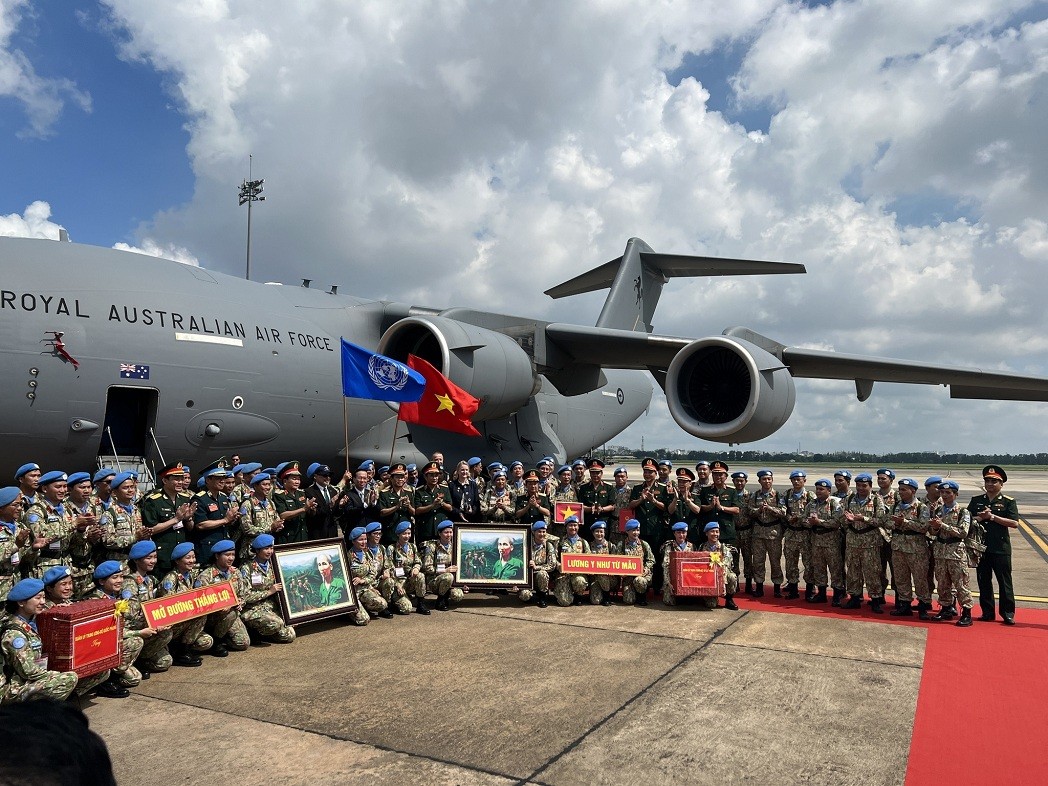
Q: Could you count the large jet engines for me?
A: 2